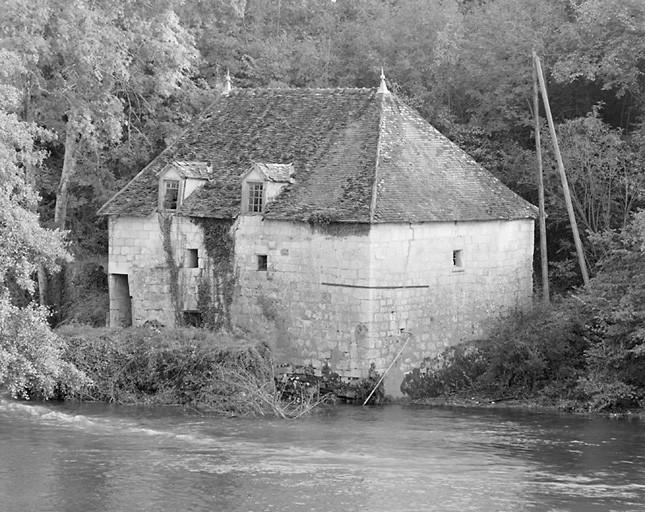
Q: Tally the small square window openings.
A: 3